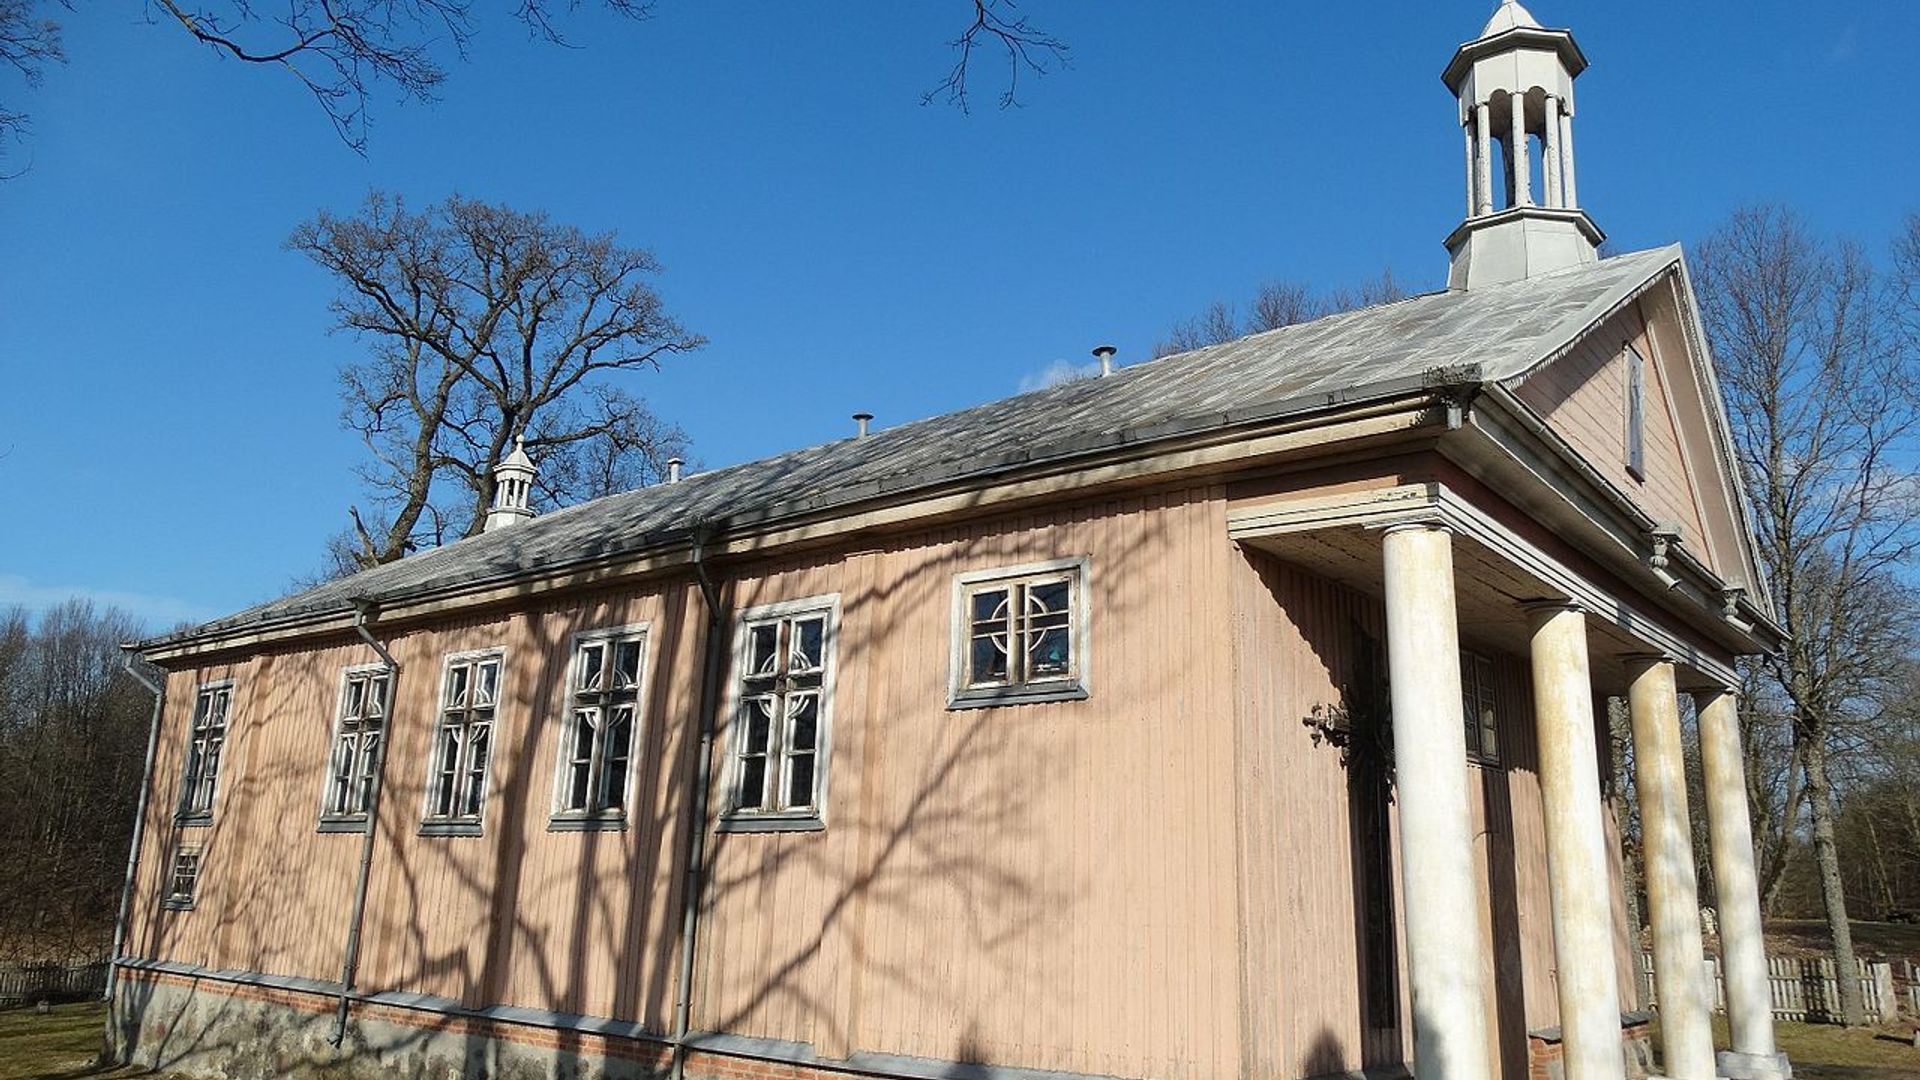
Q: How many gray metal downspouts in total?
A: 3